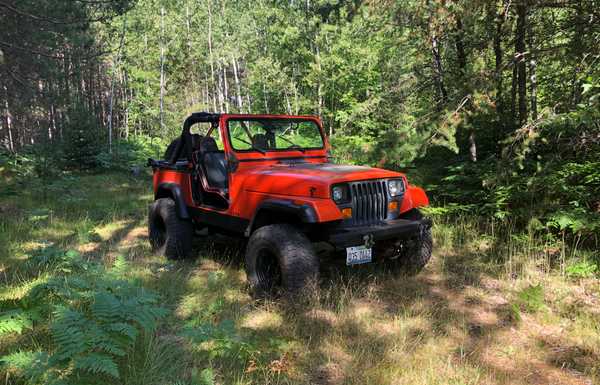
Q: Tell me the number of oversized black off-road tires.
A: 3